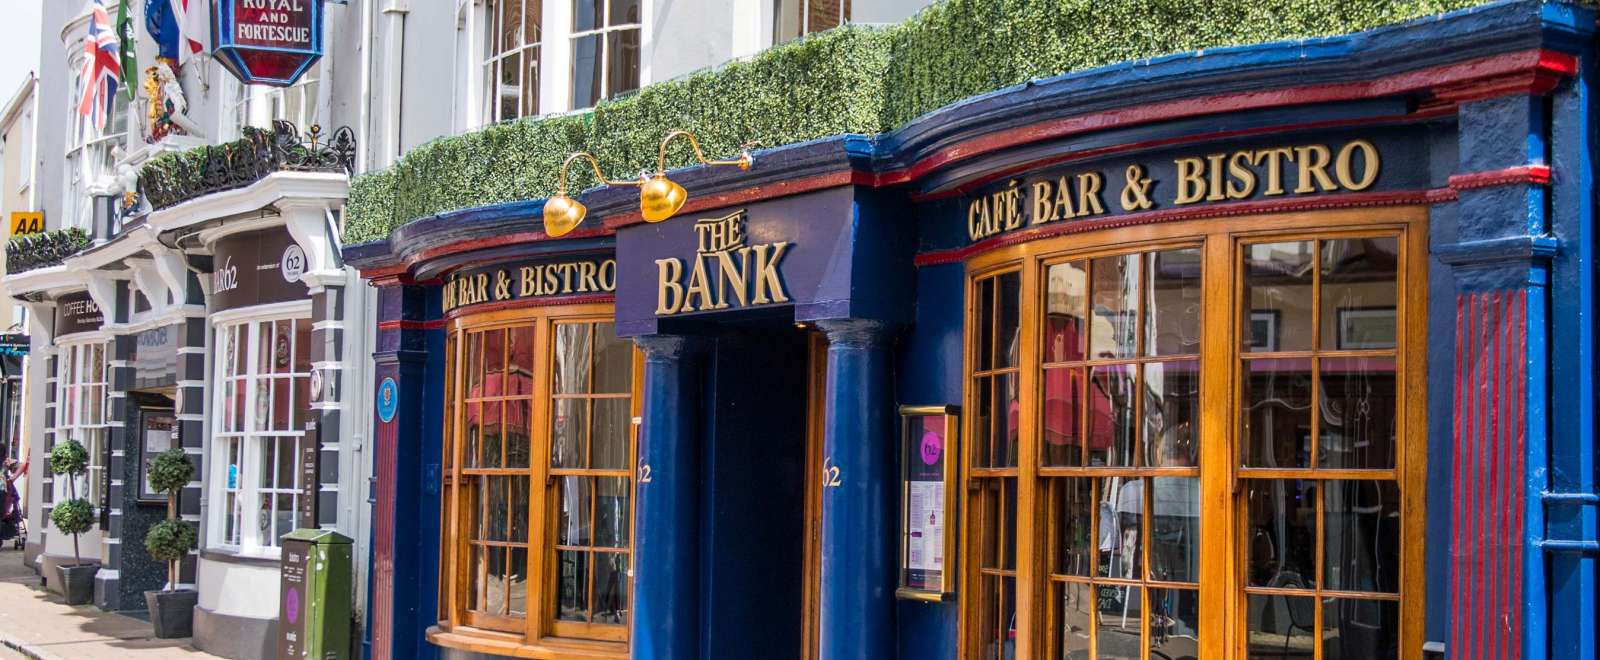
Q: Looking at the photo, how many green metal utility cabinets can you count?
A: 1